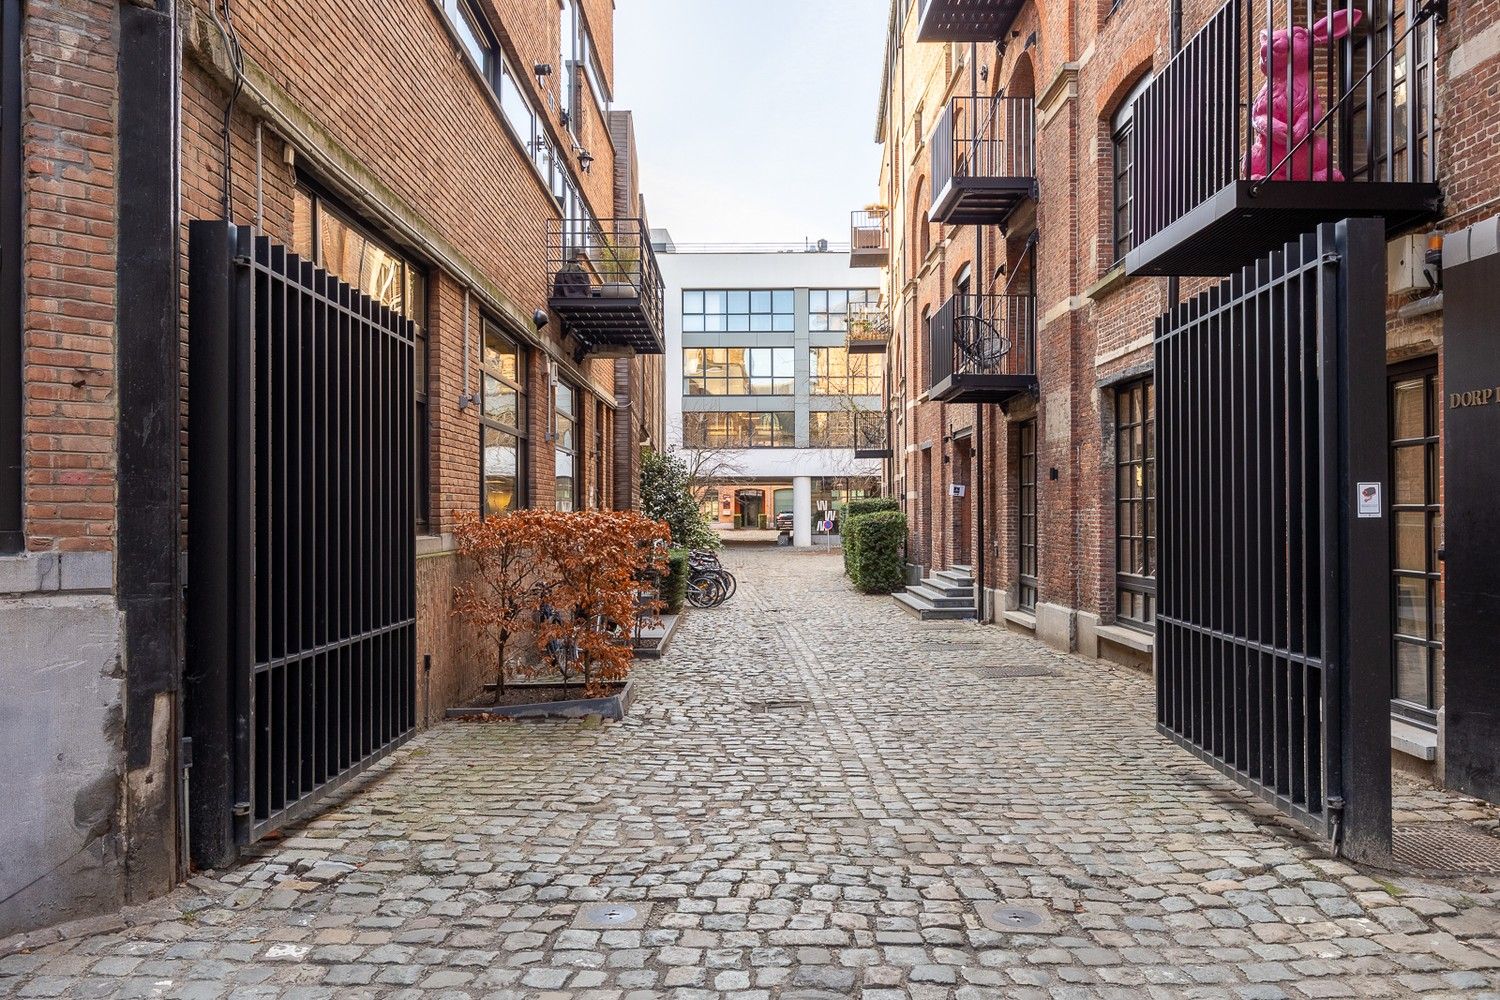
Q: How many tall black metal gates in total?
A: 2